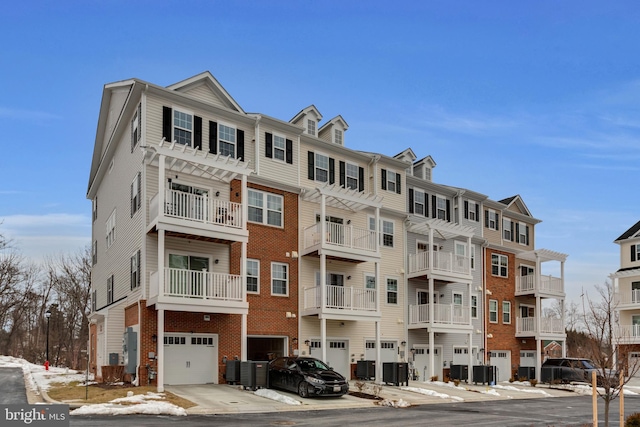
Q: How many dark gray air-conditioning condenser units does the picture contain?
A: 8